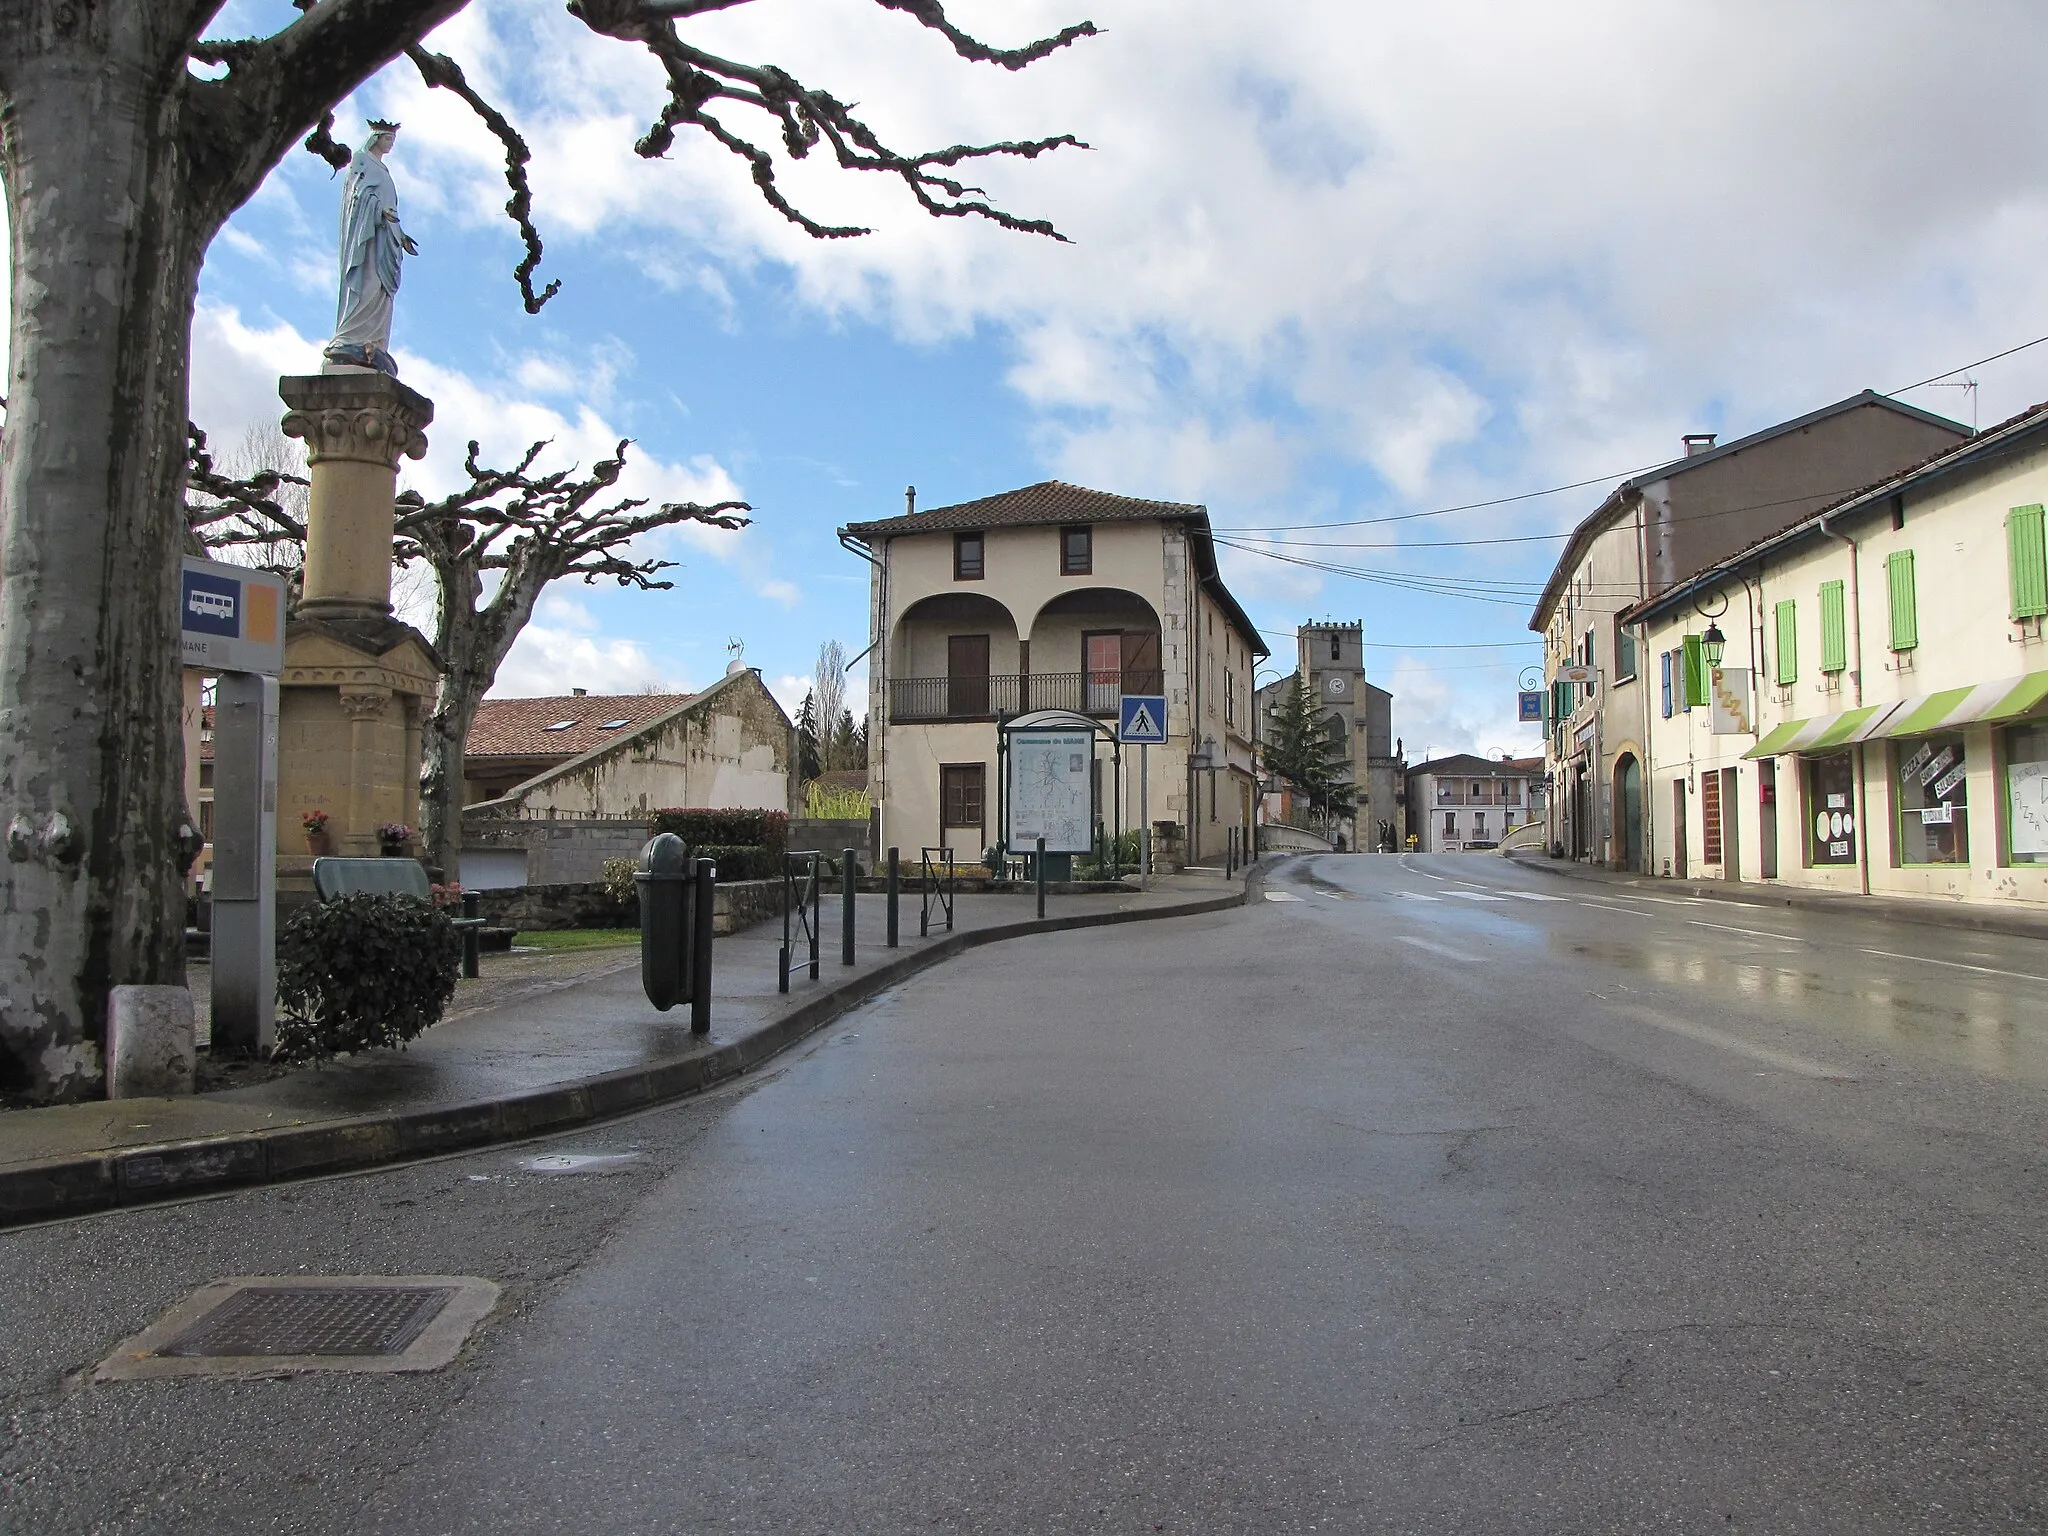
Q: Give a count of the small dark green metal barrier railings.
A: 2